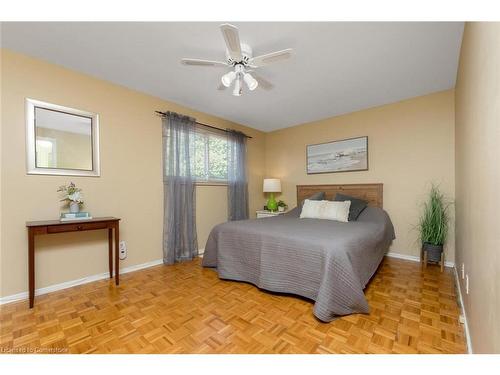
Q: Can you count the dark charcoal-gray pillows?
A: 2